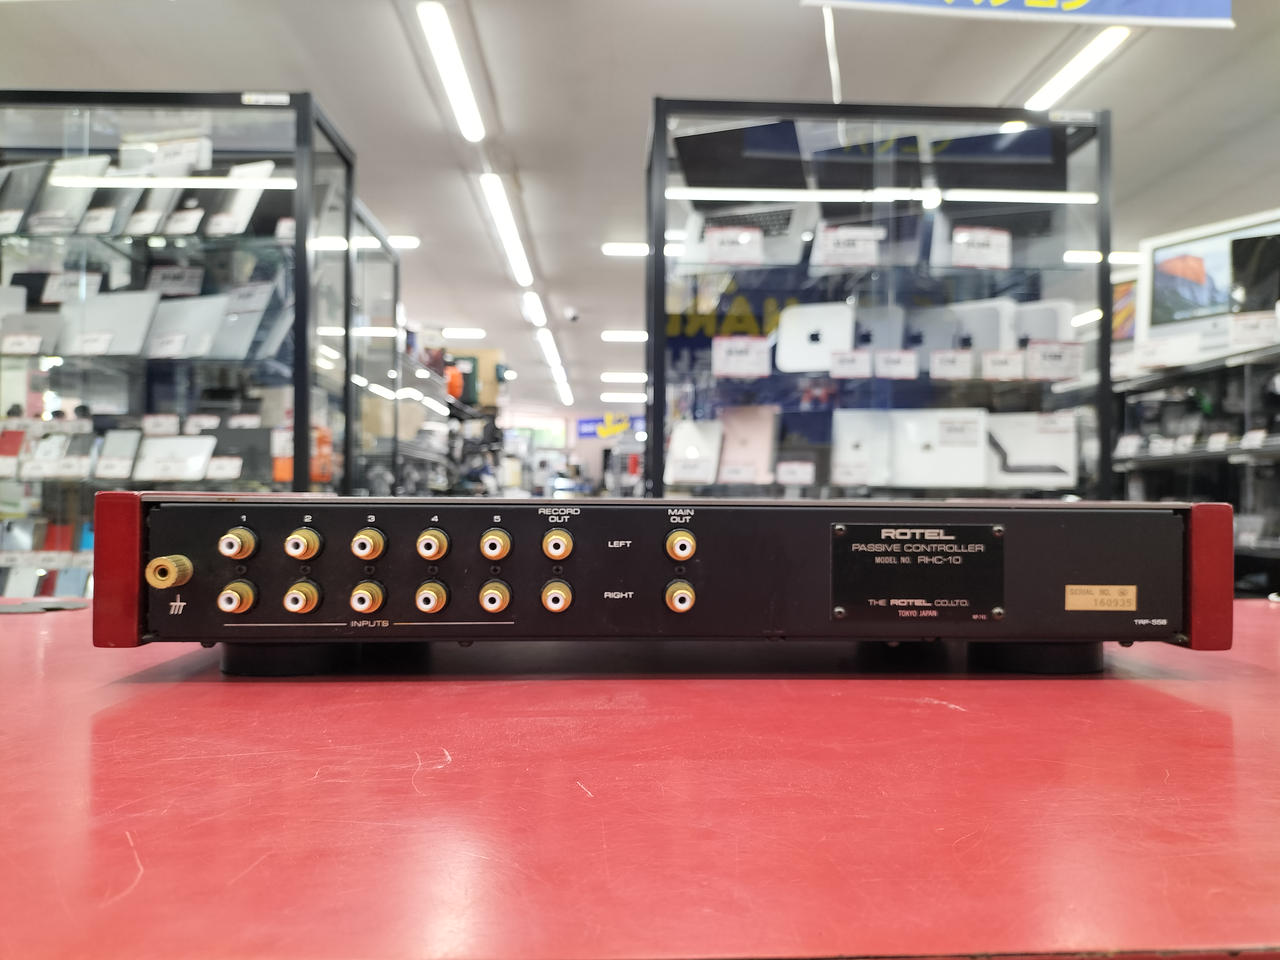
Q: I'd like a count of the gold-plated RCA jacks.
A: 14